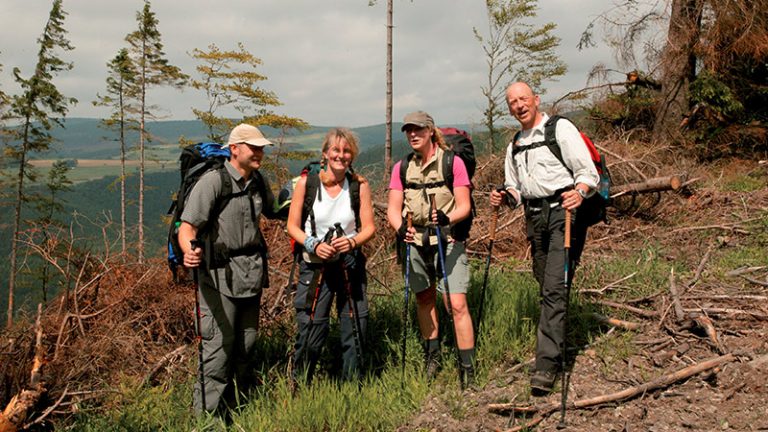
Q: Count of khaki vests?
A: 1